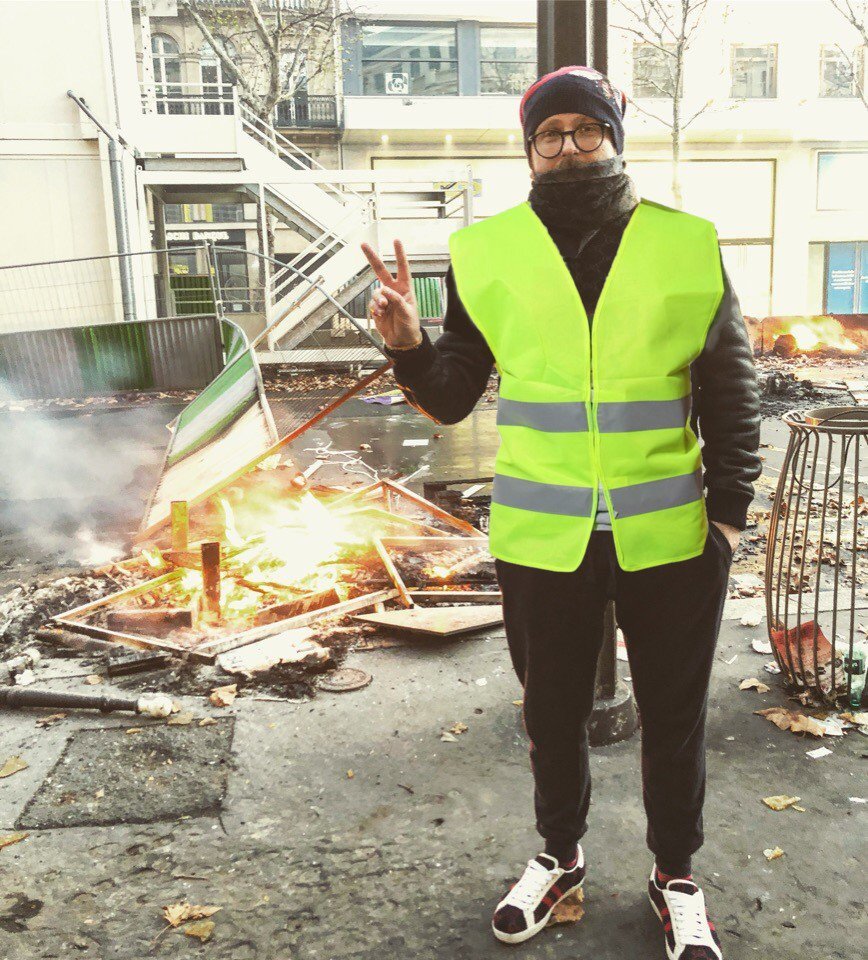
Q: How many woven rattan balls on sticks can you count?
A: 0